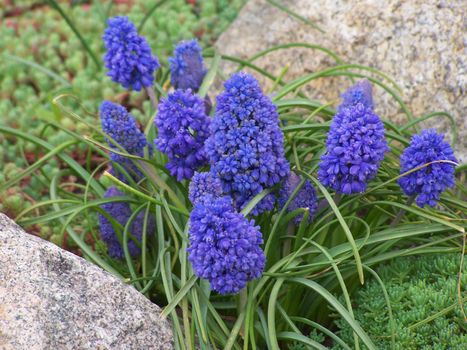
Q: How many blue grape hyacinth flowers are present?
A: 12